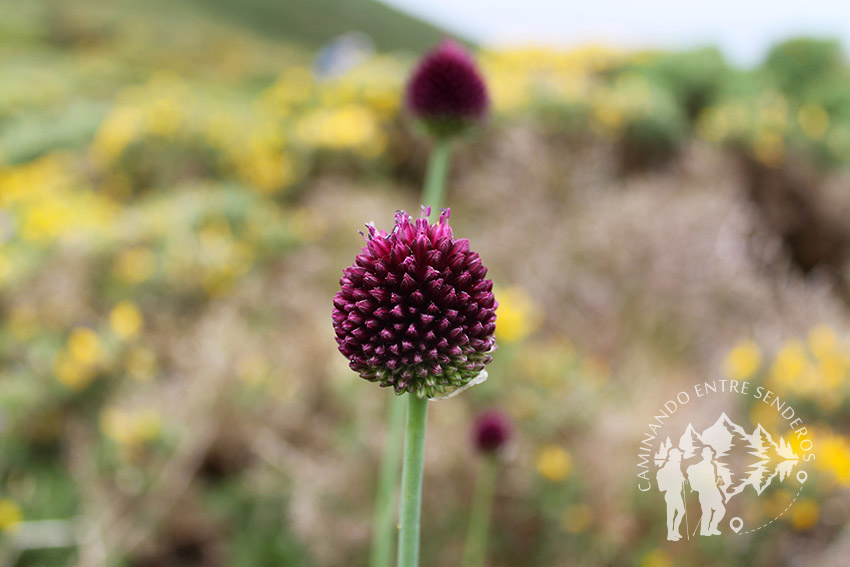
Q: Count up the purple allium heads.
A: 3